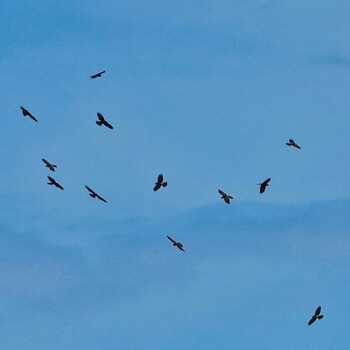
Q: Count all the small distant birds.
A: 12